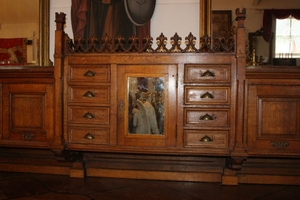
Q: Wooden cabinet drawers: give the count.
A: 8